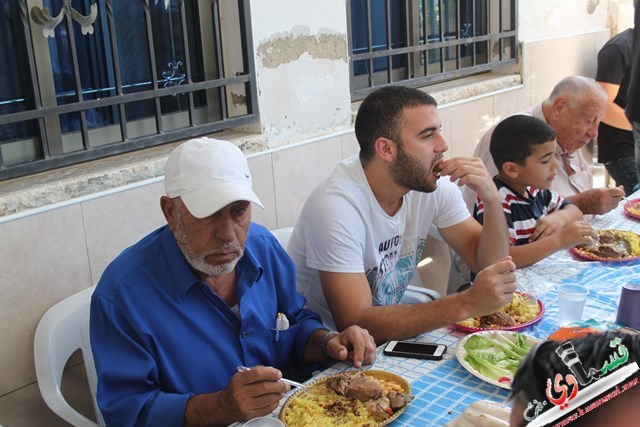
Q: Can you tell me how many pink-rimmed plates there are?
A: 3